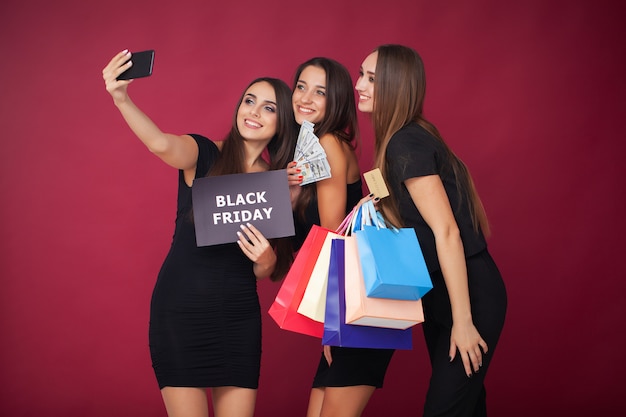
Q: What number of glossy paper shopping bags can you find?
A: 5